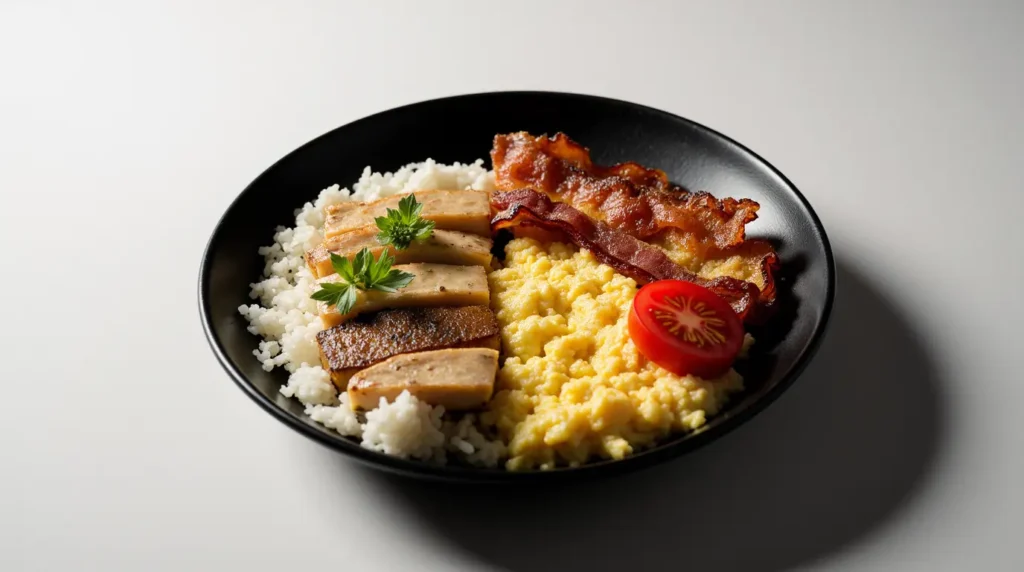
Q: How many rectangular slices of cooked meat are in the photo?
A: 5